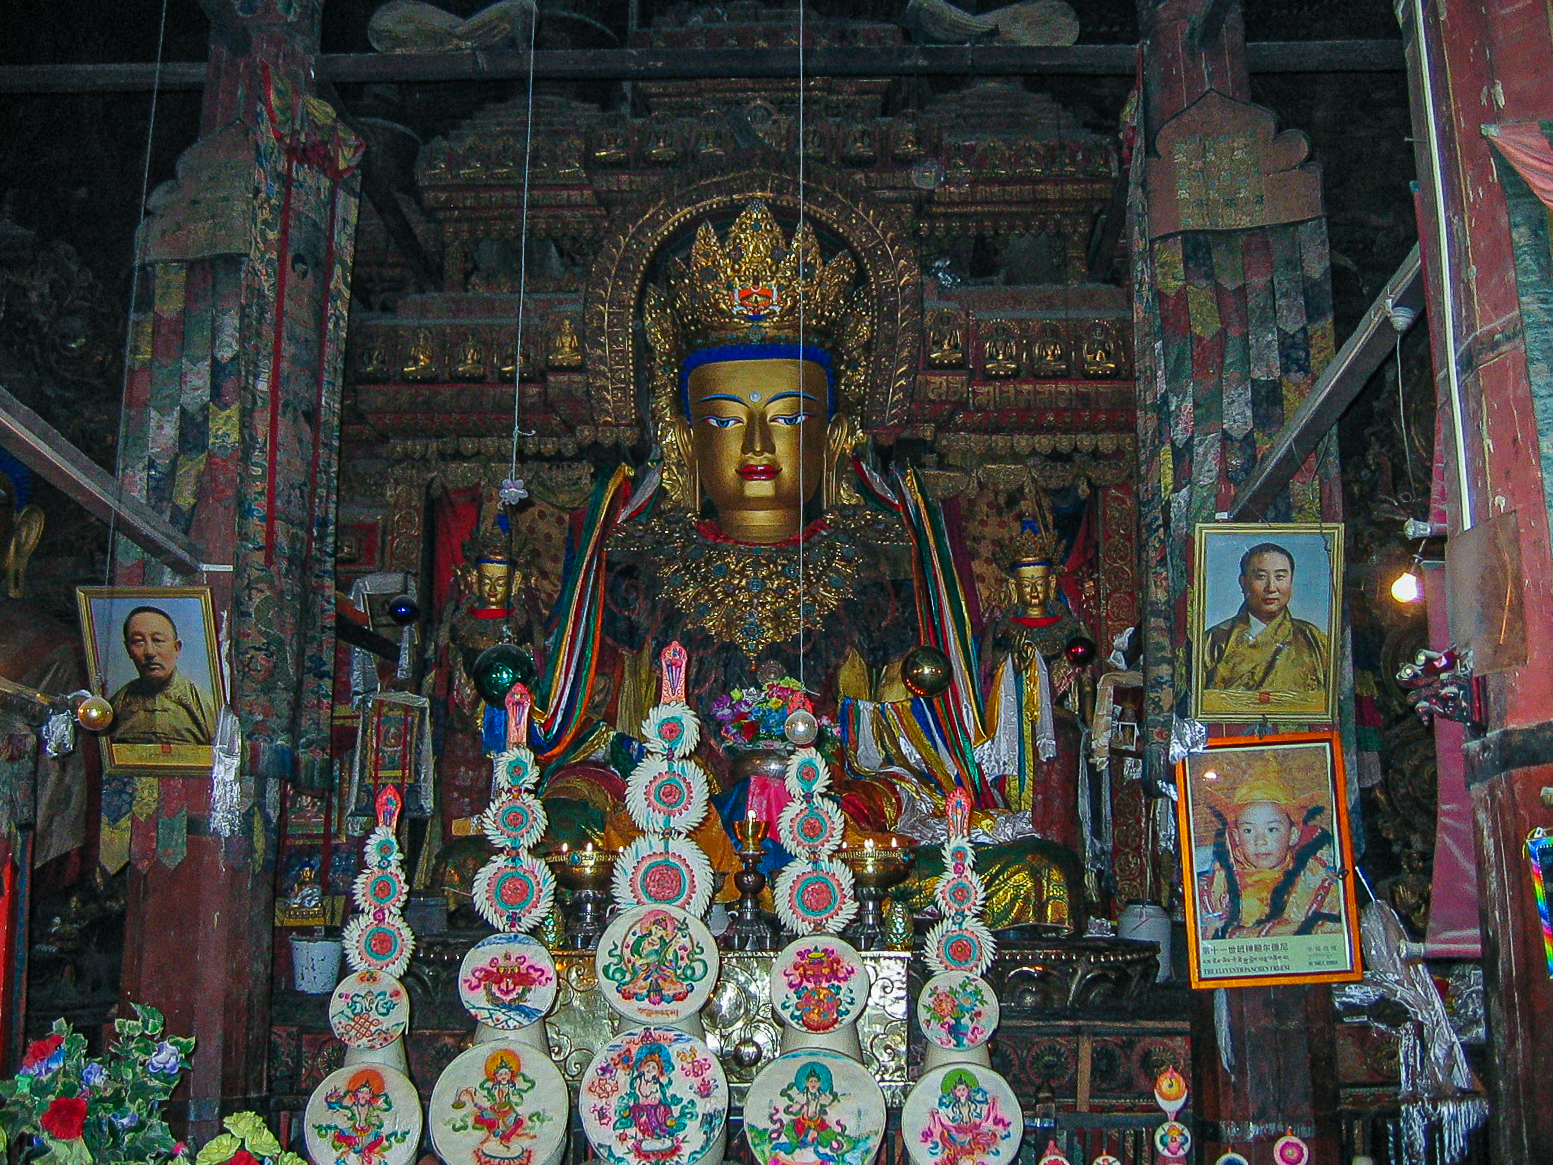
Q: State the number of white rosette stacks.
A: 5